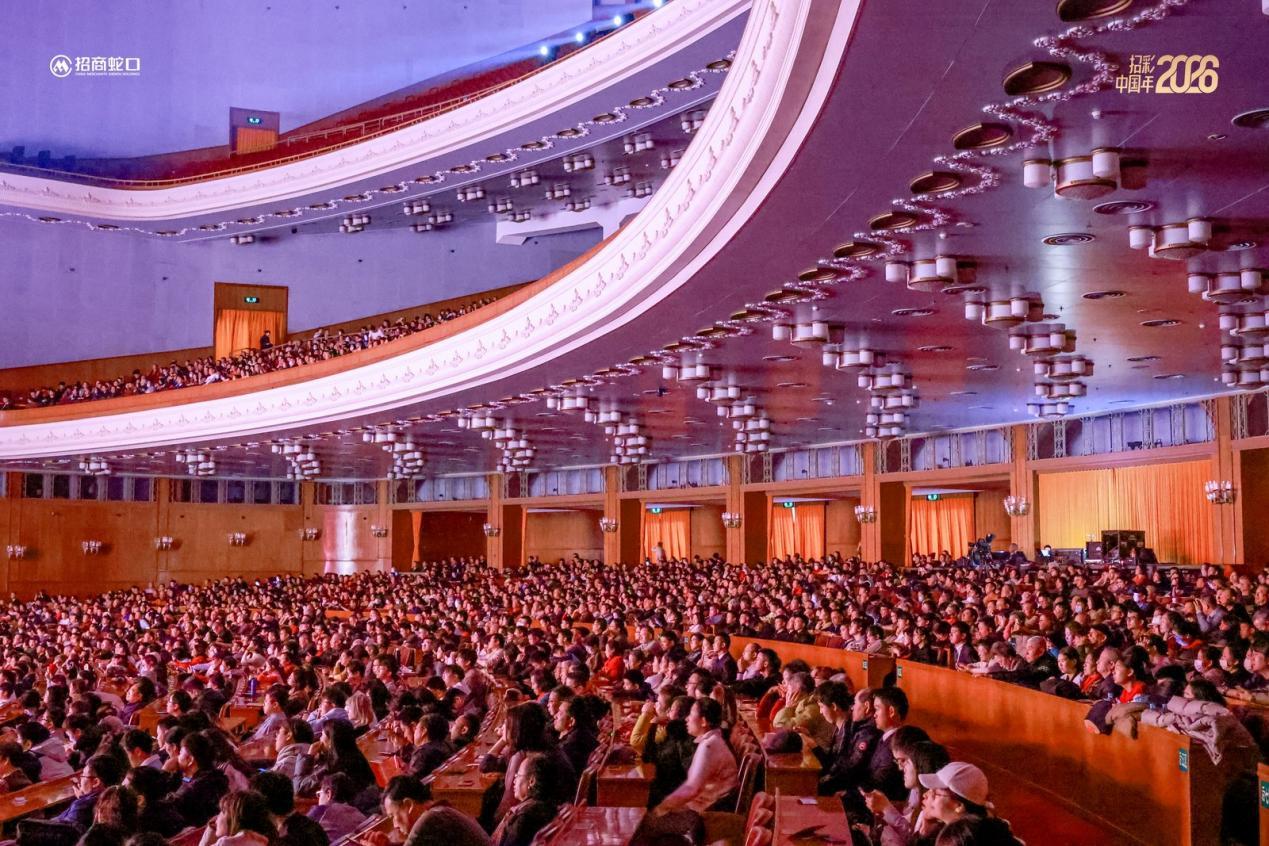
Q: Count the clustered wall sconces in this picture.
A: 12